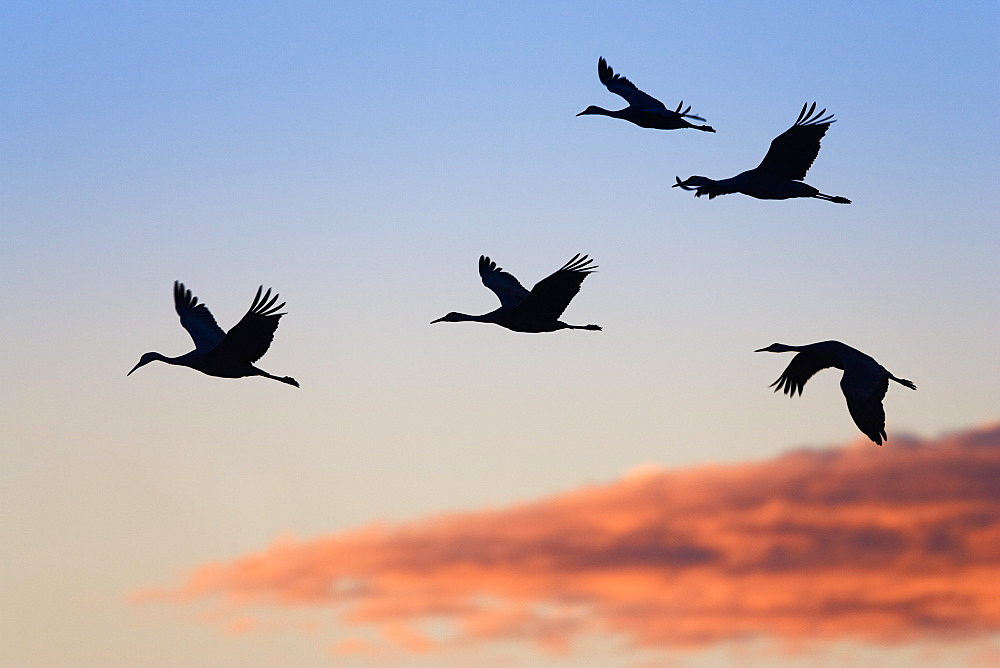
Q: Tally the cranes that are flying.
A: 5